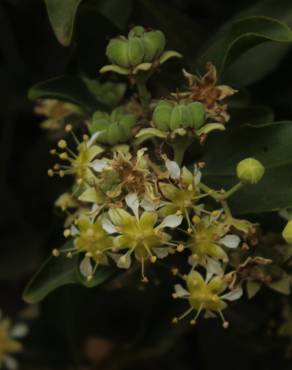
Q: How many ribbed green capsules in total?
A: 3